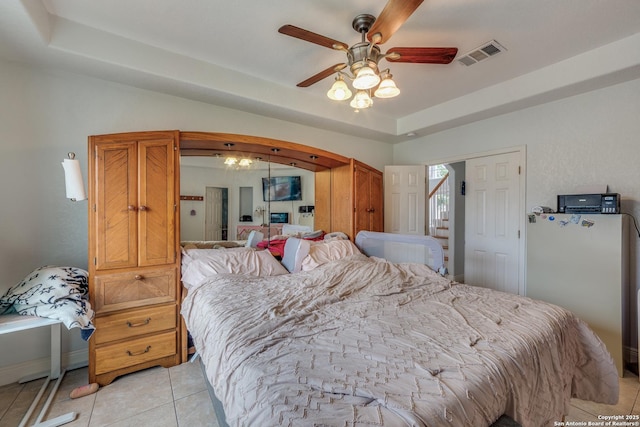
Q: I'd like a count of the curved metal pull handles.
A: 2